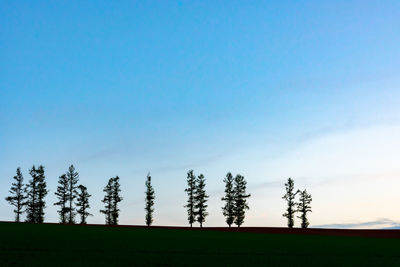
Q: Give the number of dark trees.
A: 15